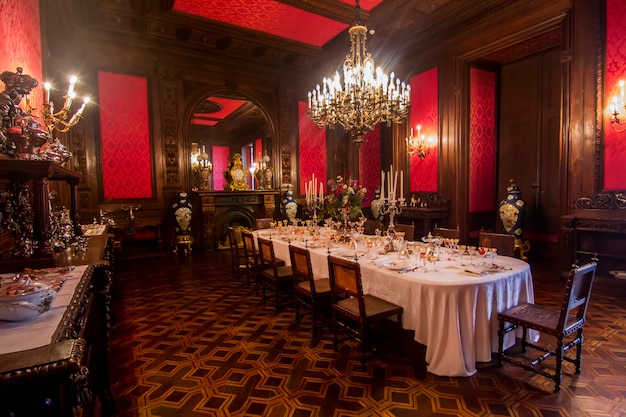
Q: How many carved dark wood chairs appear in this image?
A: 11